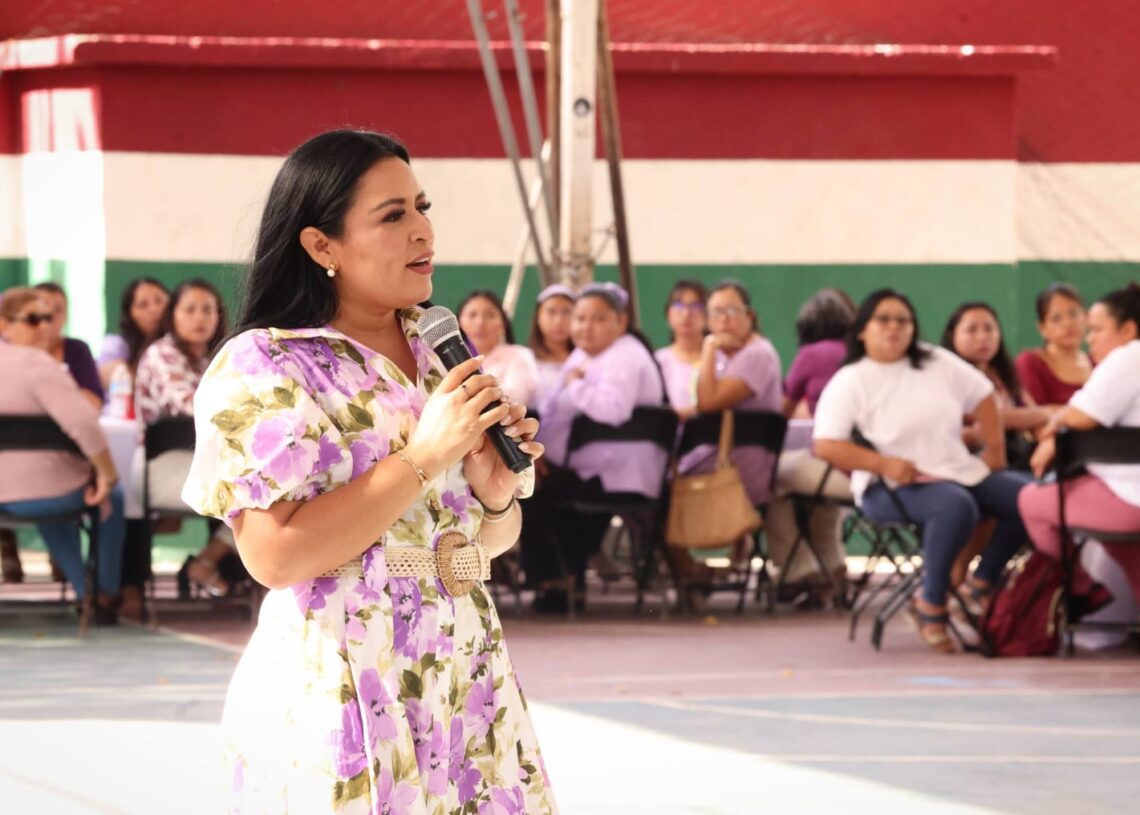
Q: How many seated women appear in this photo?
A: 14